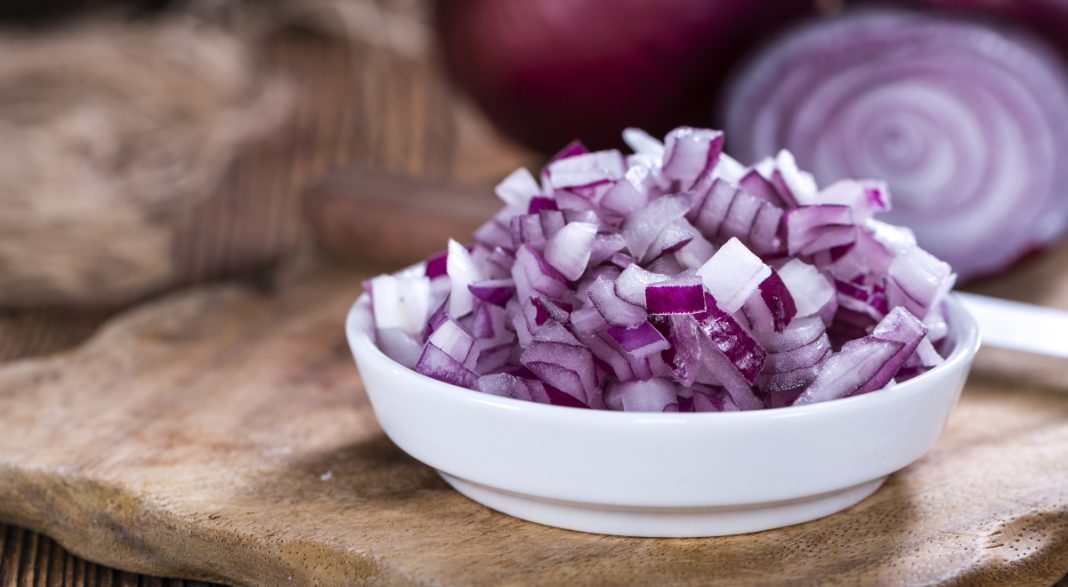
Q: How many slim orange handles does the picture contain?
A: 0